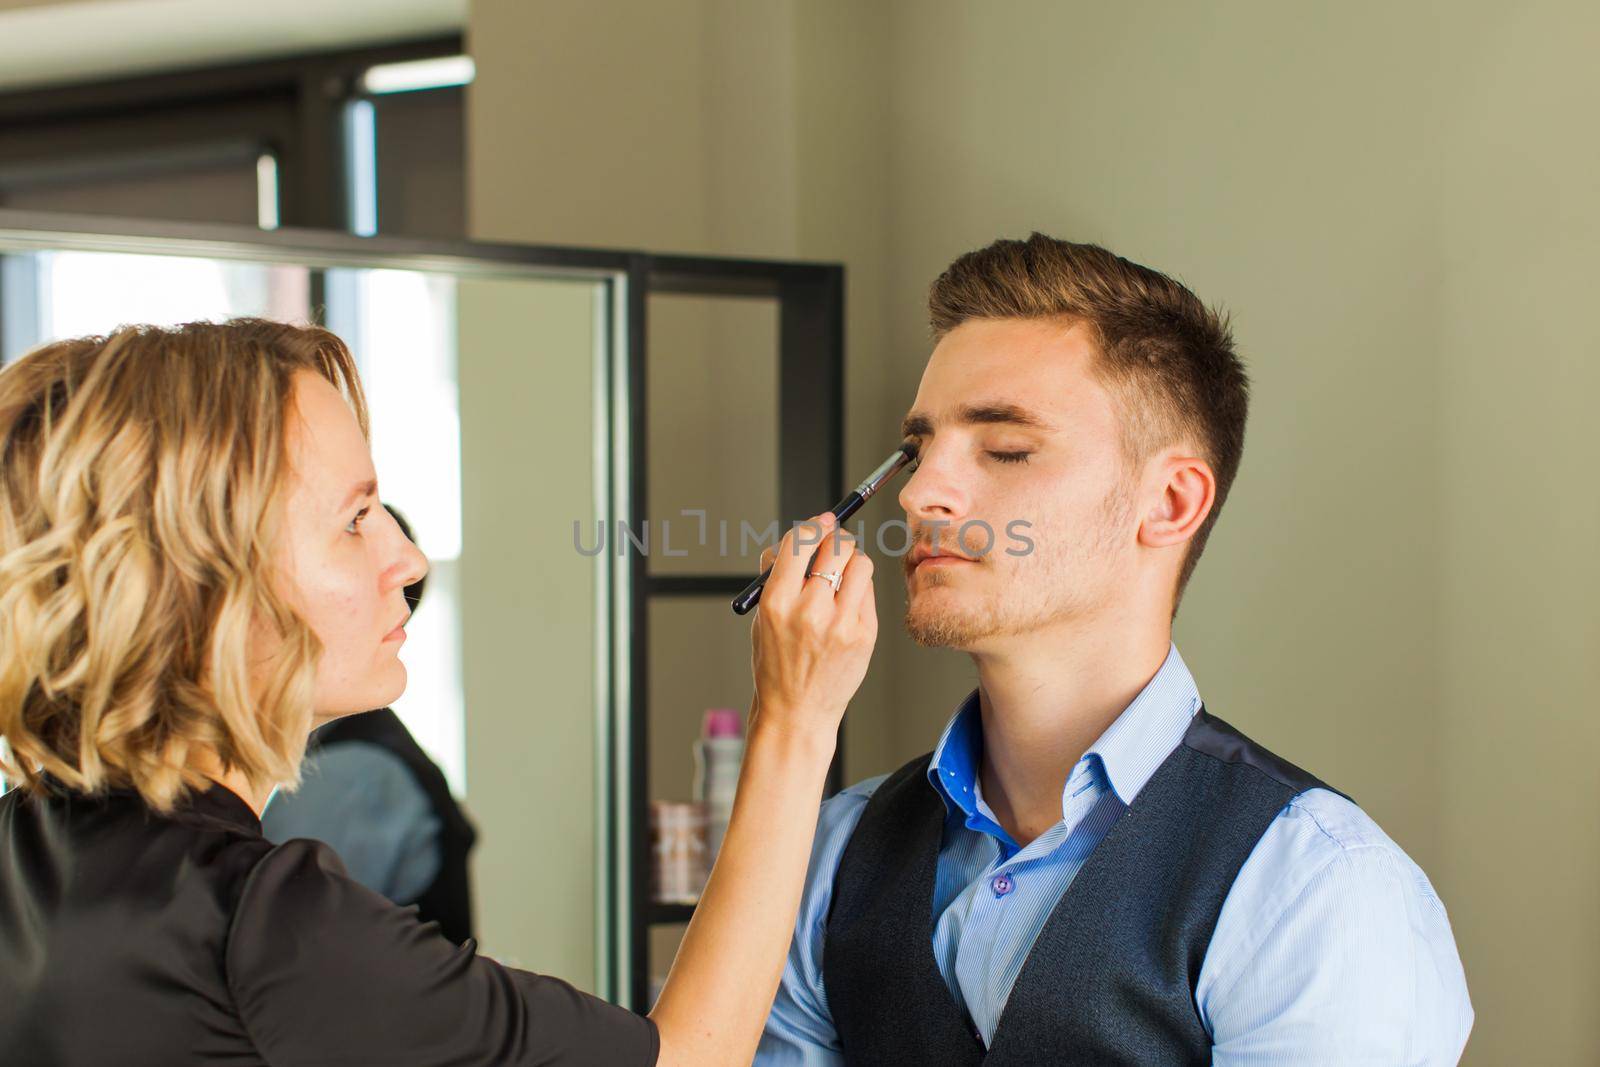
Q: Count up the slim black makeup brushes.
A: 1